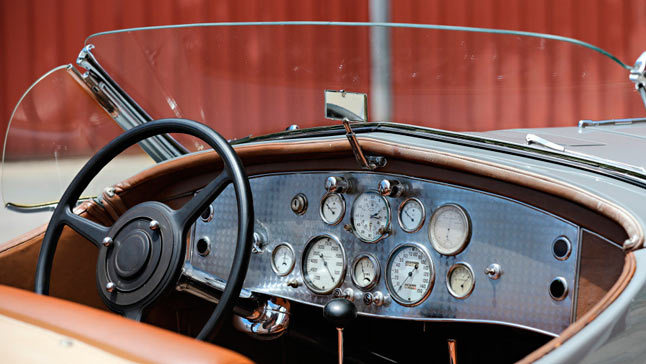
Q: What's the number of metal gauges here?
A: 9